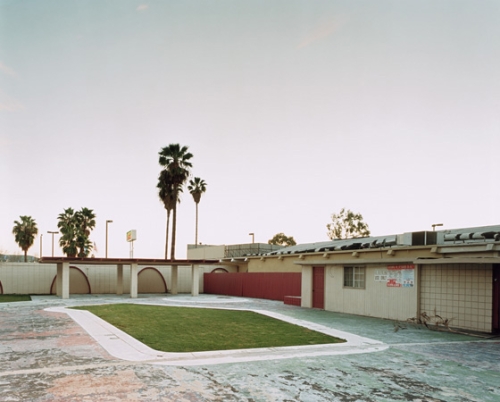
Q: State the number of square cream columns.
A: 6